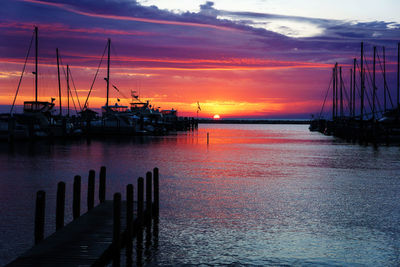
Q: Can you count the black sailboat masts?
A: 13